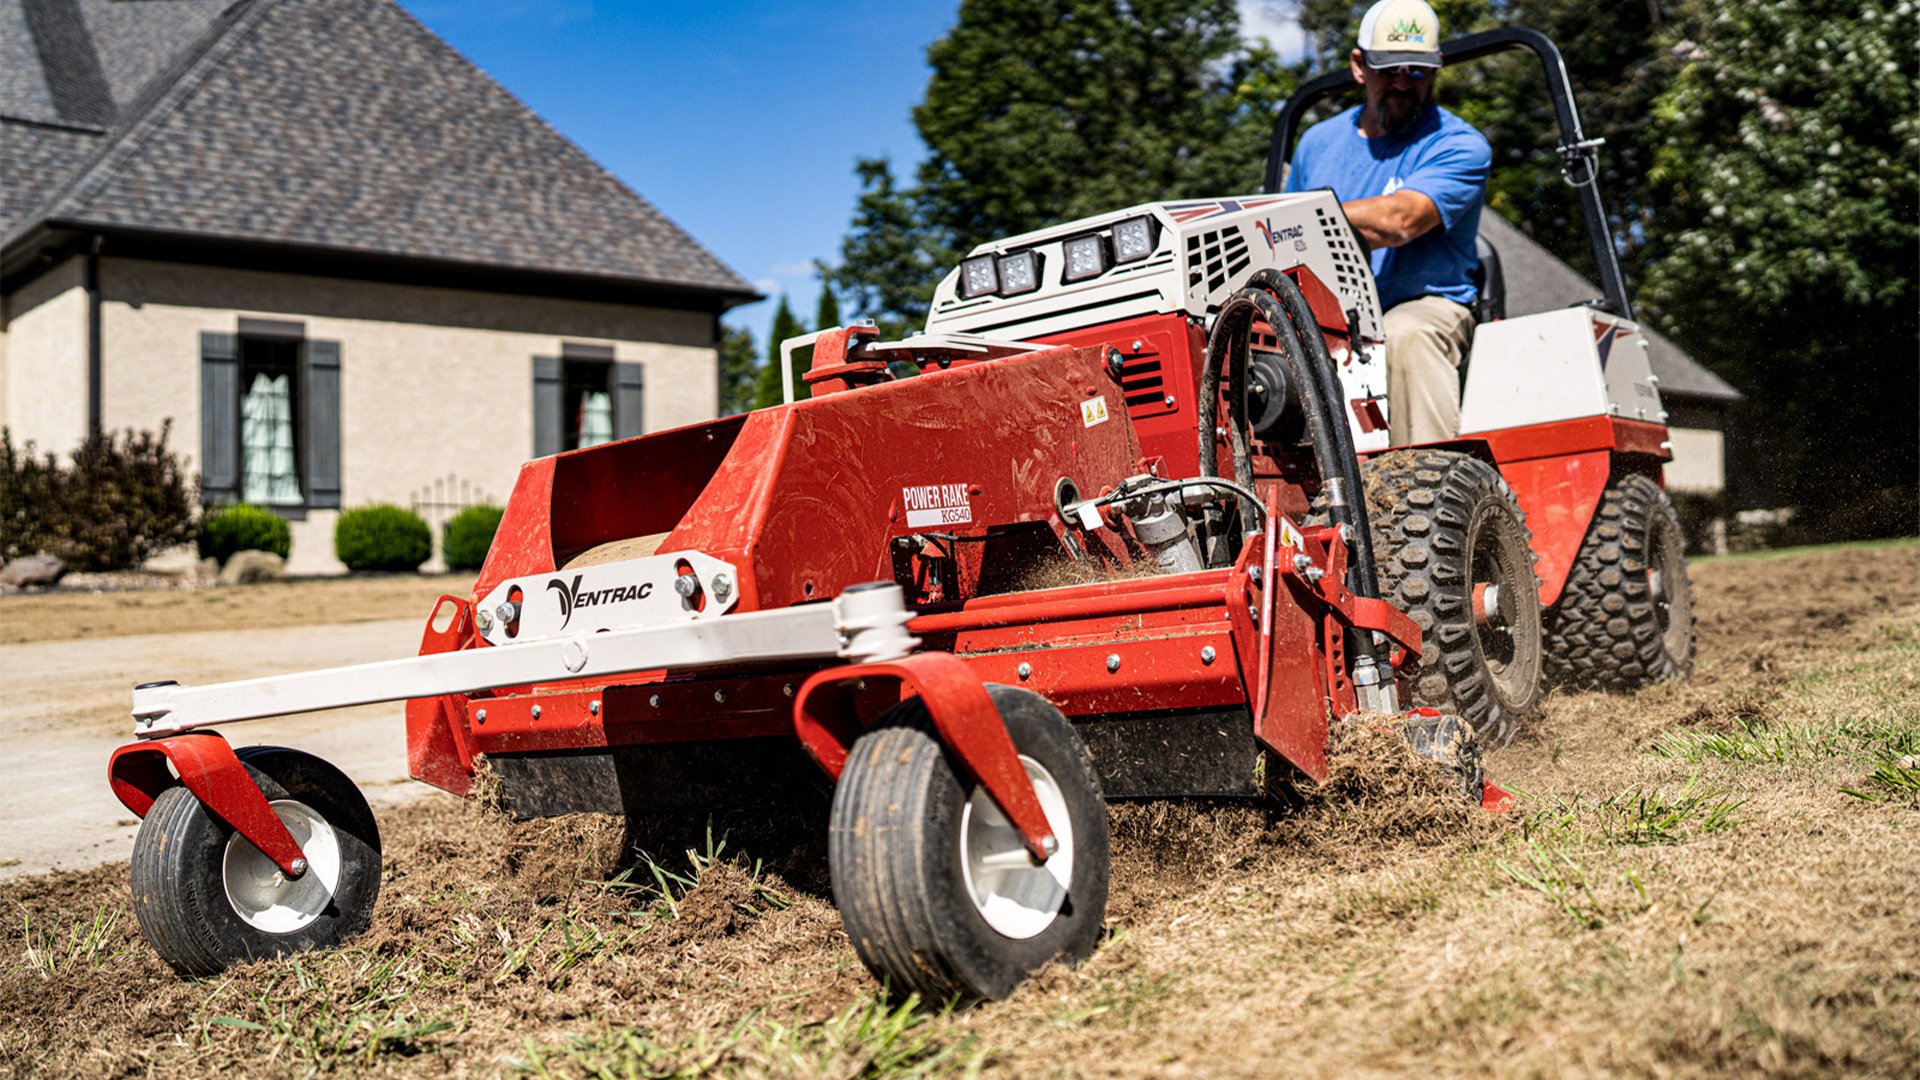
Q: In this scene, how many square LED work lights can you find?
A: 4